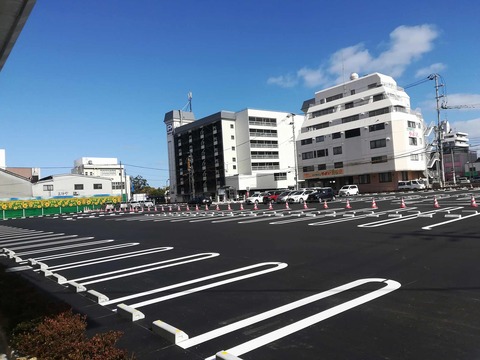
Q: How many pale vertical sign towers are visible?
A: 1